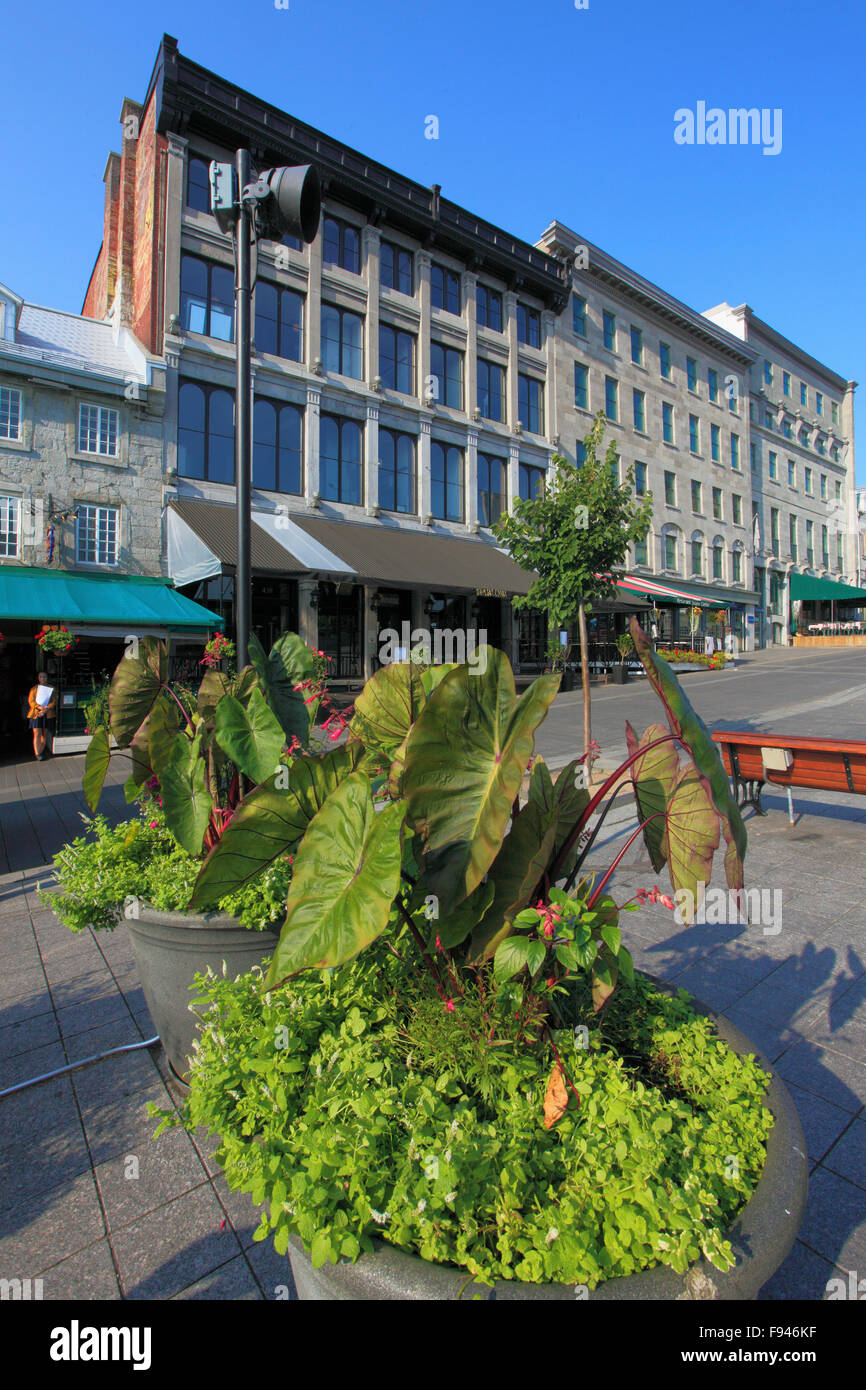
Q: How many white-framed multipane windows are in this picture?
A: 4